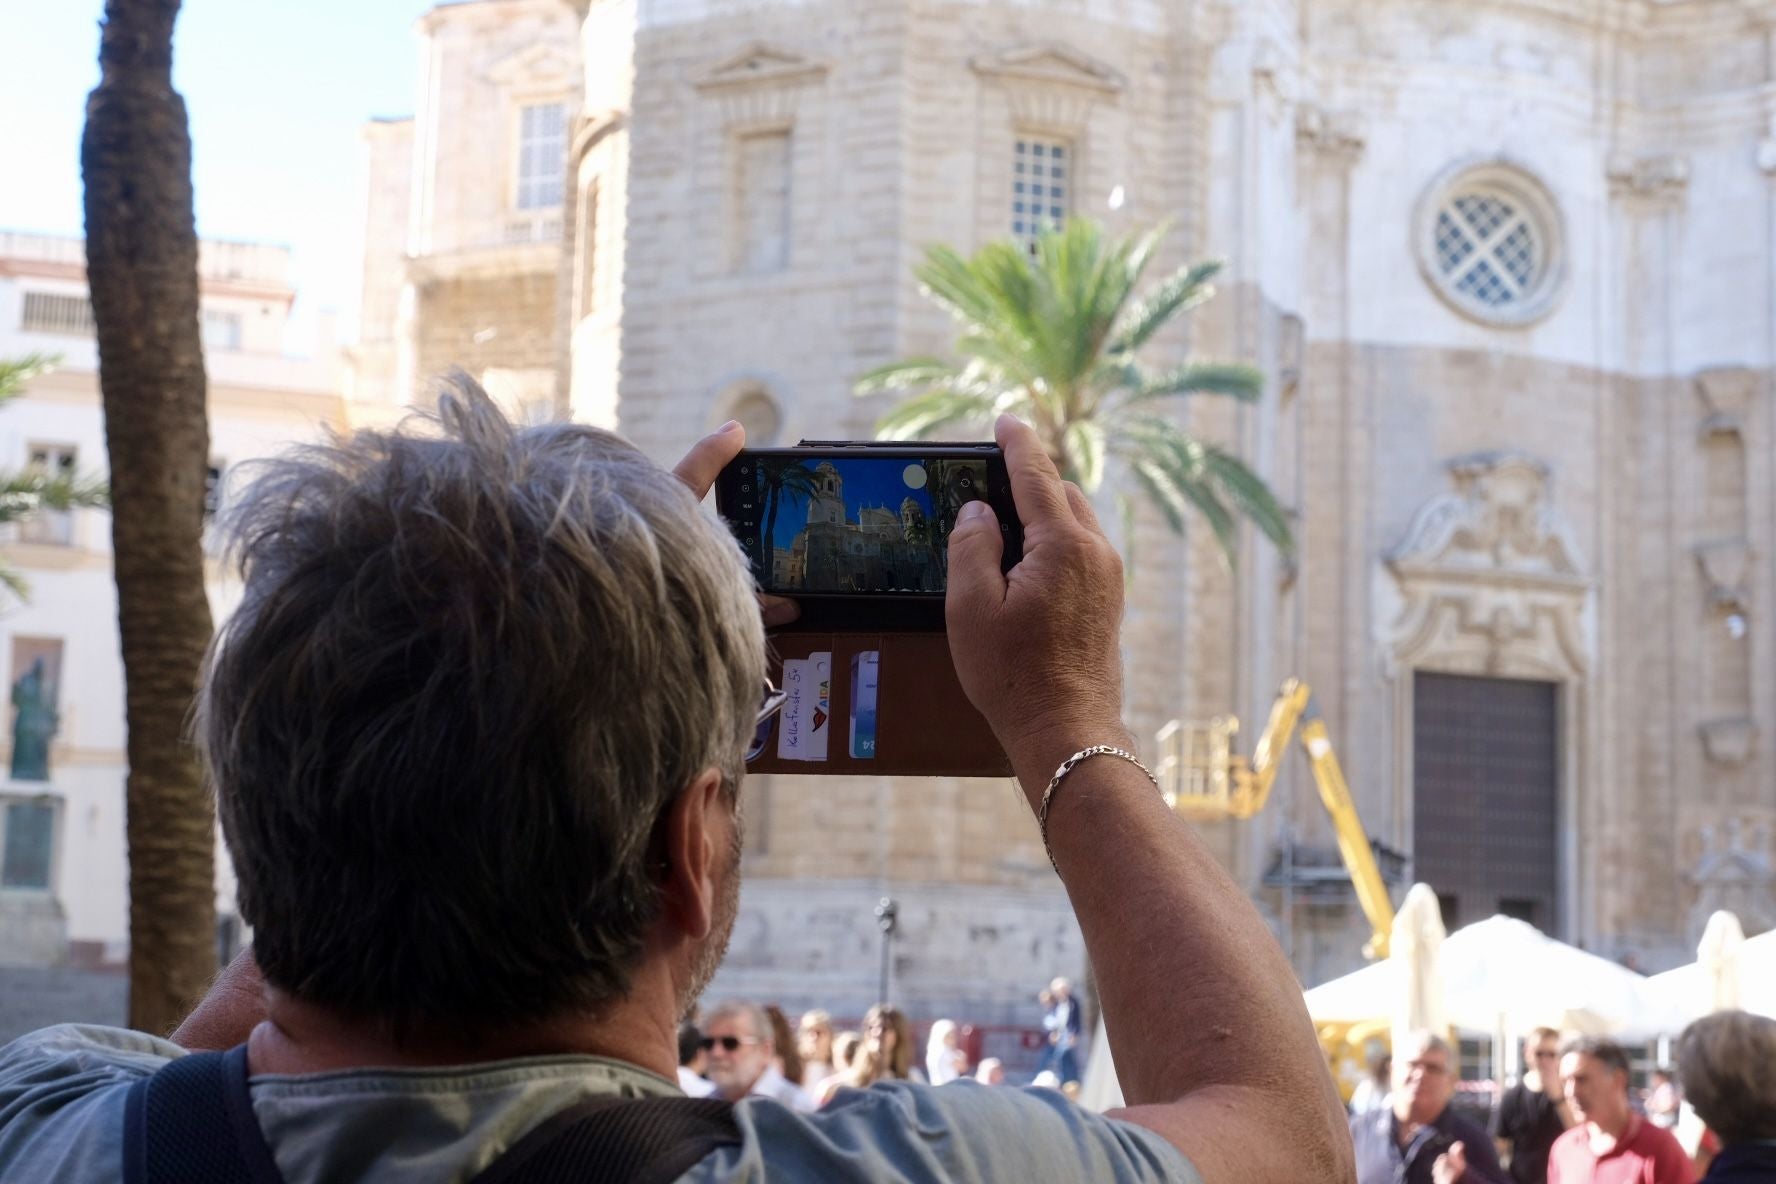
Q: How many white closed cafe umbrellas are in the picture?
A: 2